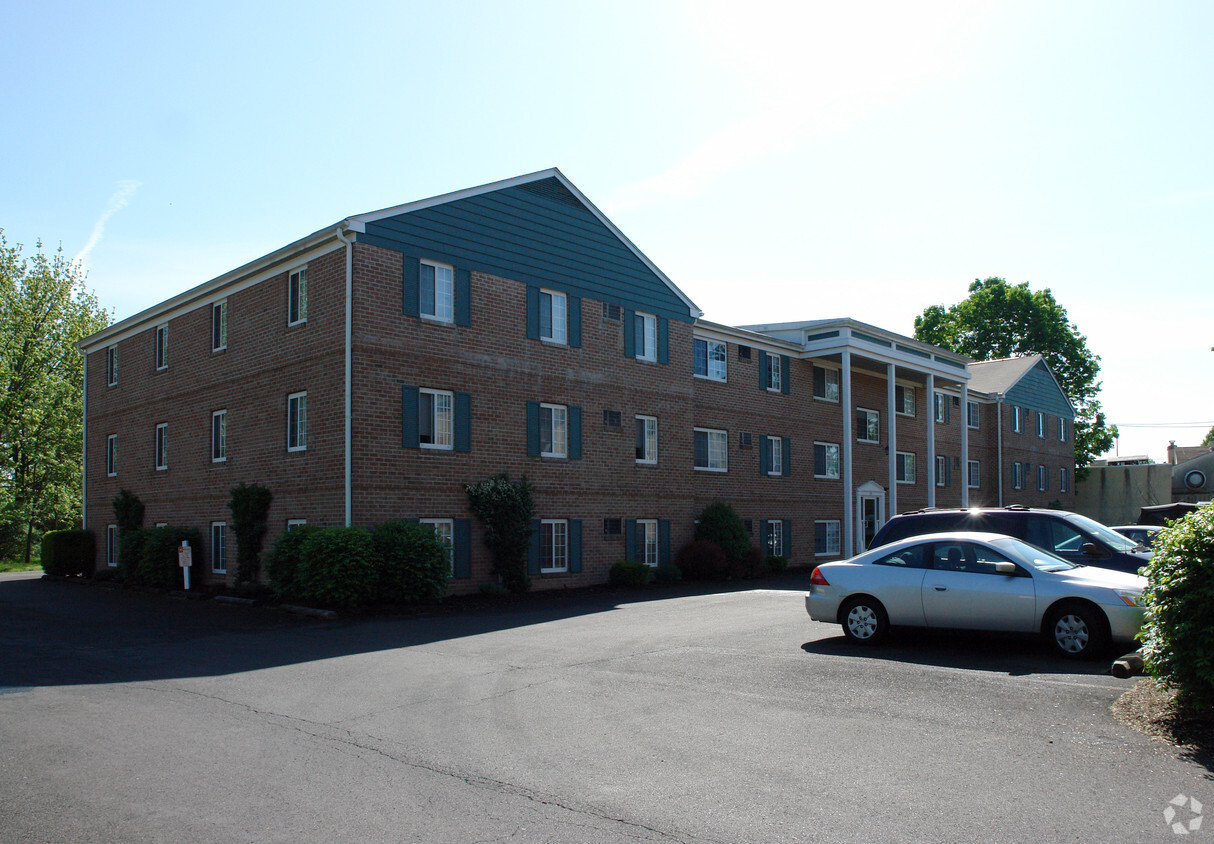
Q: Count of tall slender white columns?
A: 4